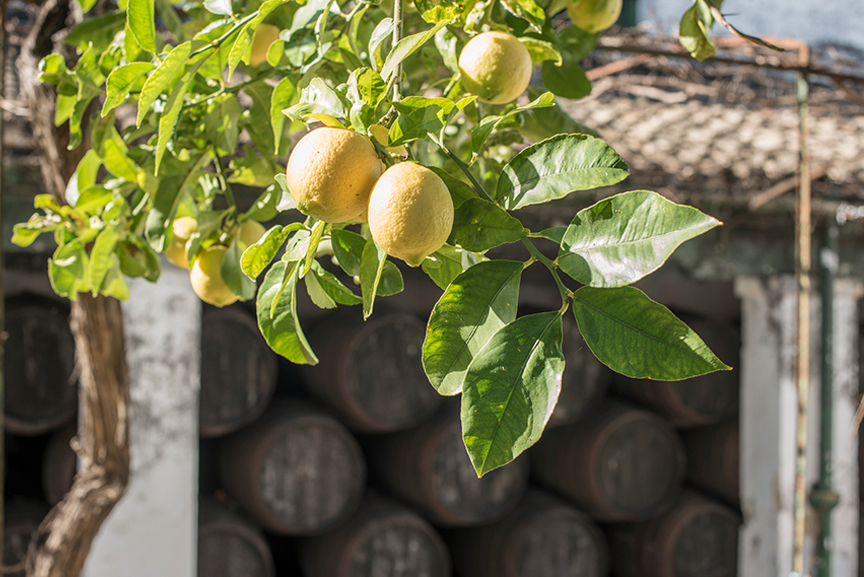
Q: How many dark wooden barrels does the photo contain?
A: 15